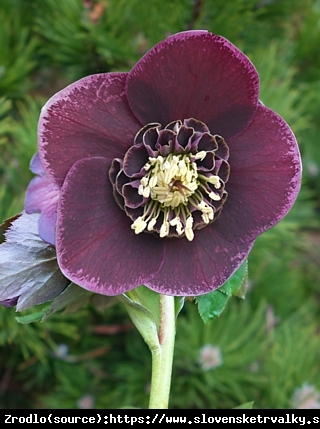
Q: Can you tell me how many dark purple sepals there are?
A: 5